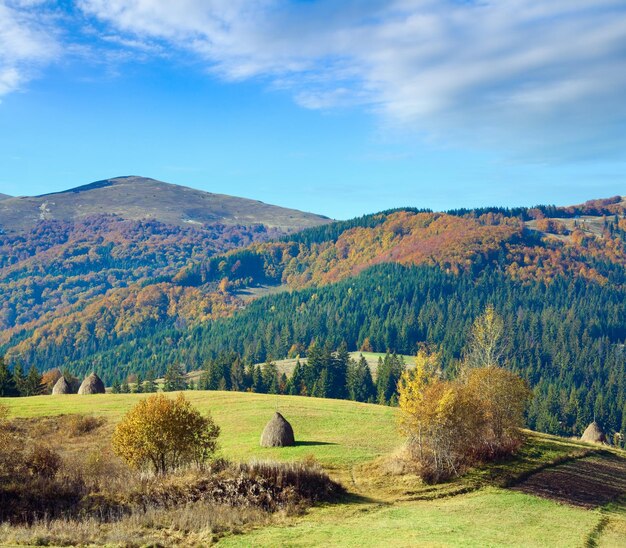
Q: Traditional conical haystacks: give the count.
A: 4